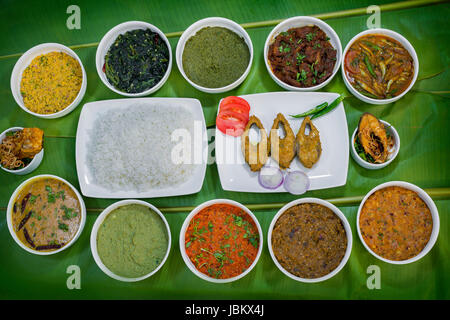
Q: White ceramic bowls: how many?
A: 12